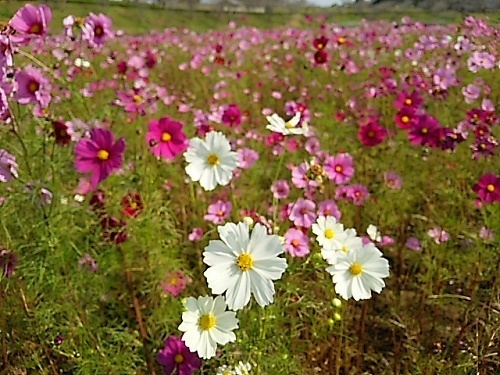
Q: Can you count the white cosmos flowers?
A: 7